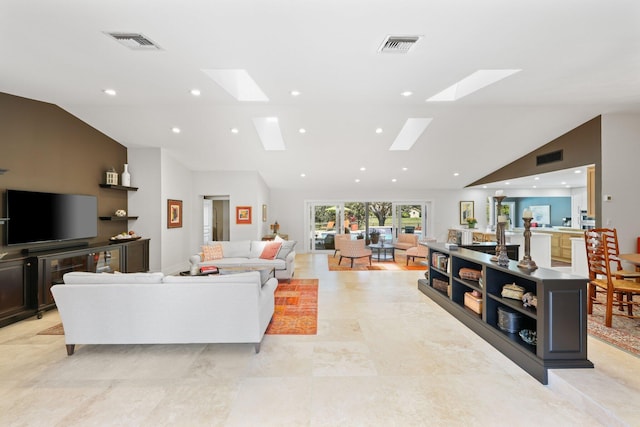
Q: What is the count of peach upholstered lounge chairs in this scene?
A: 4